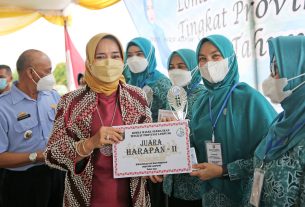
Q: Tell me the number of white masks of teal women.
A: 4